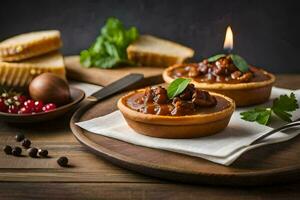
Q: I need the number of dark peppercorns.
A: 7